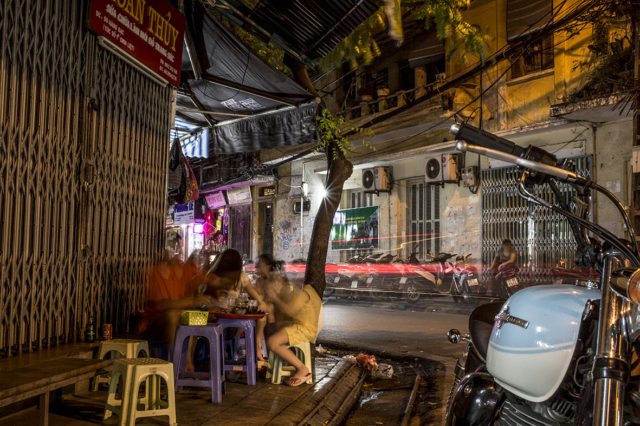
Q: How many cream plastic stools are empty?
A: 2